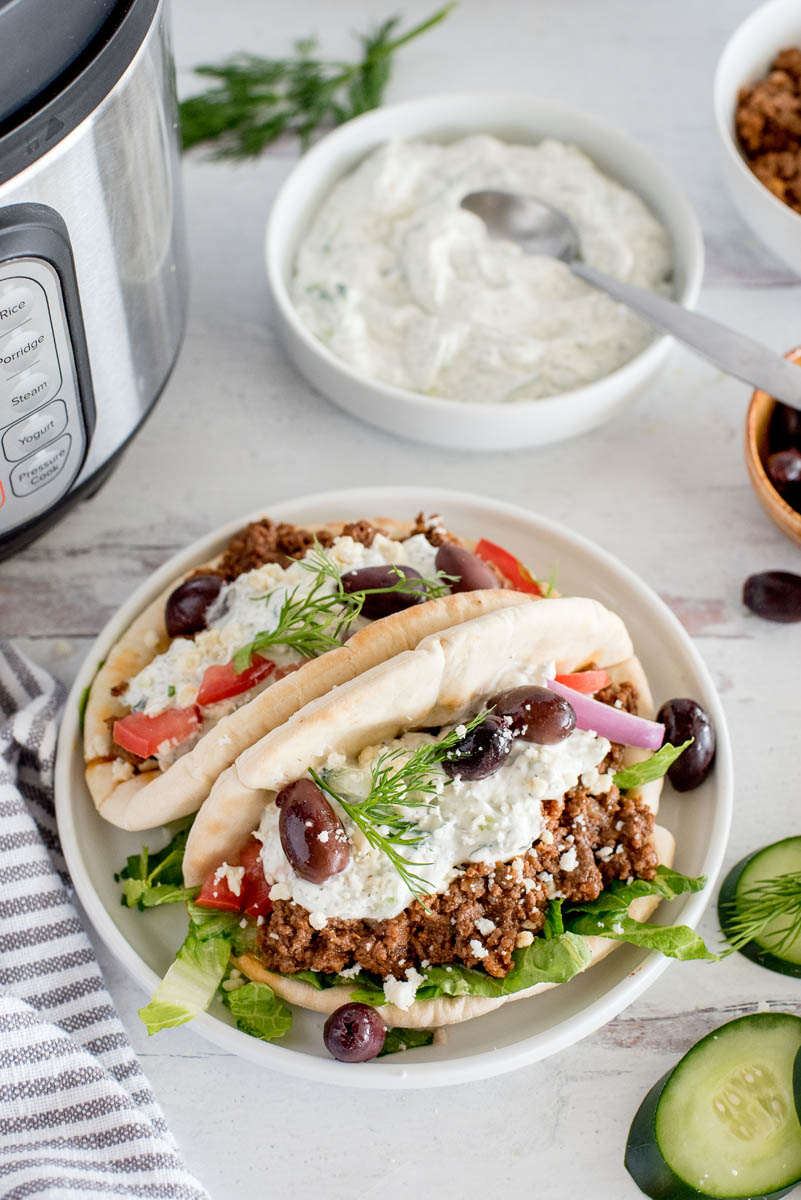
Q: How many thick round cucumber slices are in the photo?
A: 2